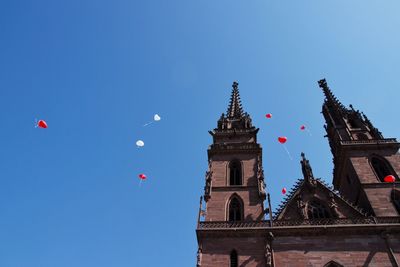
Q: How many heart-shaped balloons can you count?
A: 9